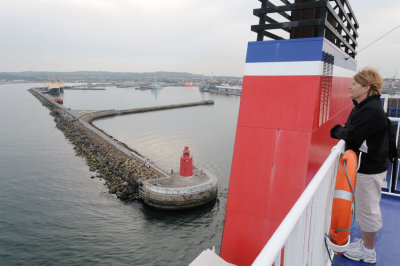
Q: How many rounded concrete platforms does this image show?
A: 1